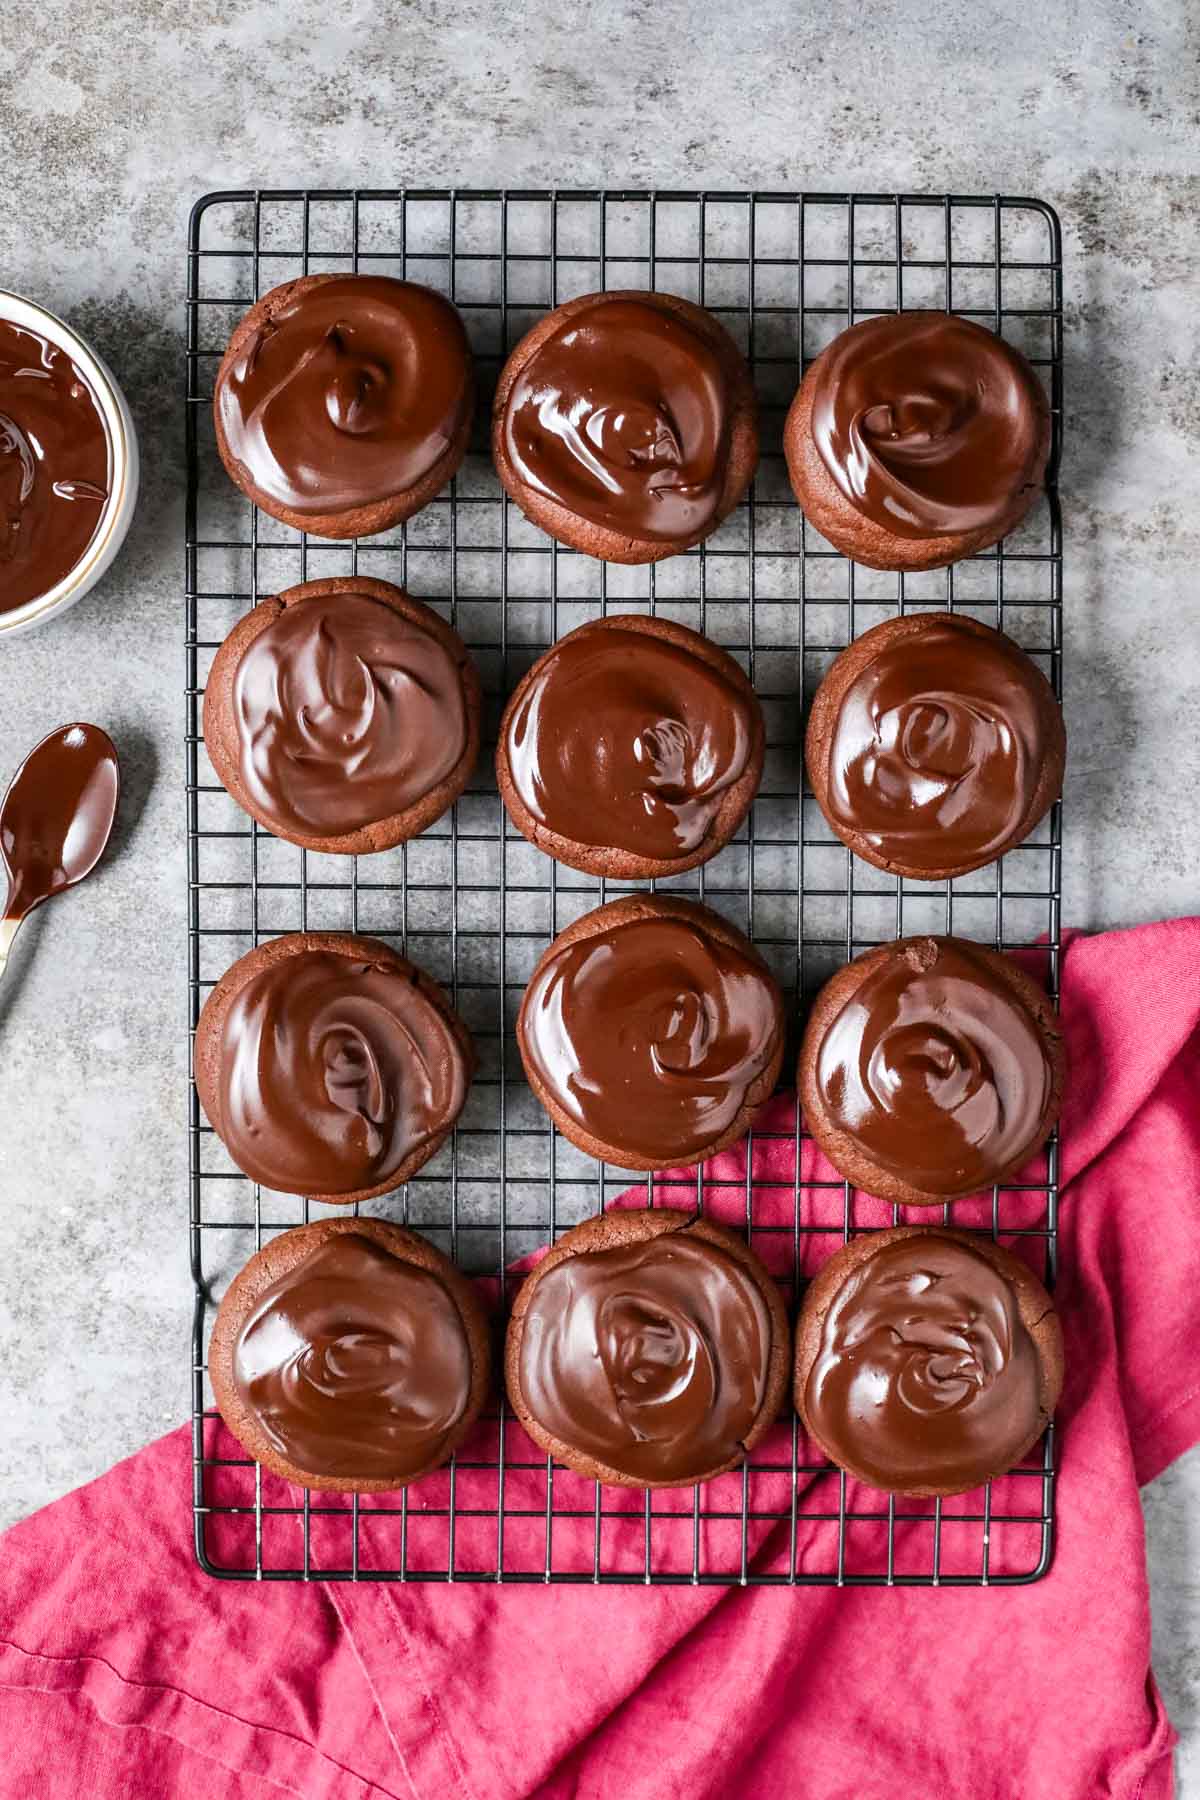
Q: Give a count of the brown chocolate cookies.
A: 12